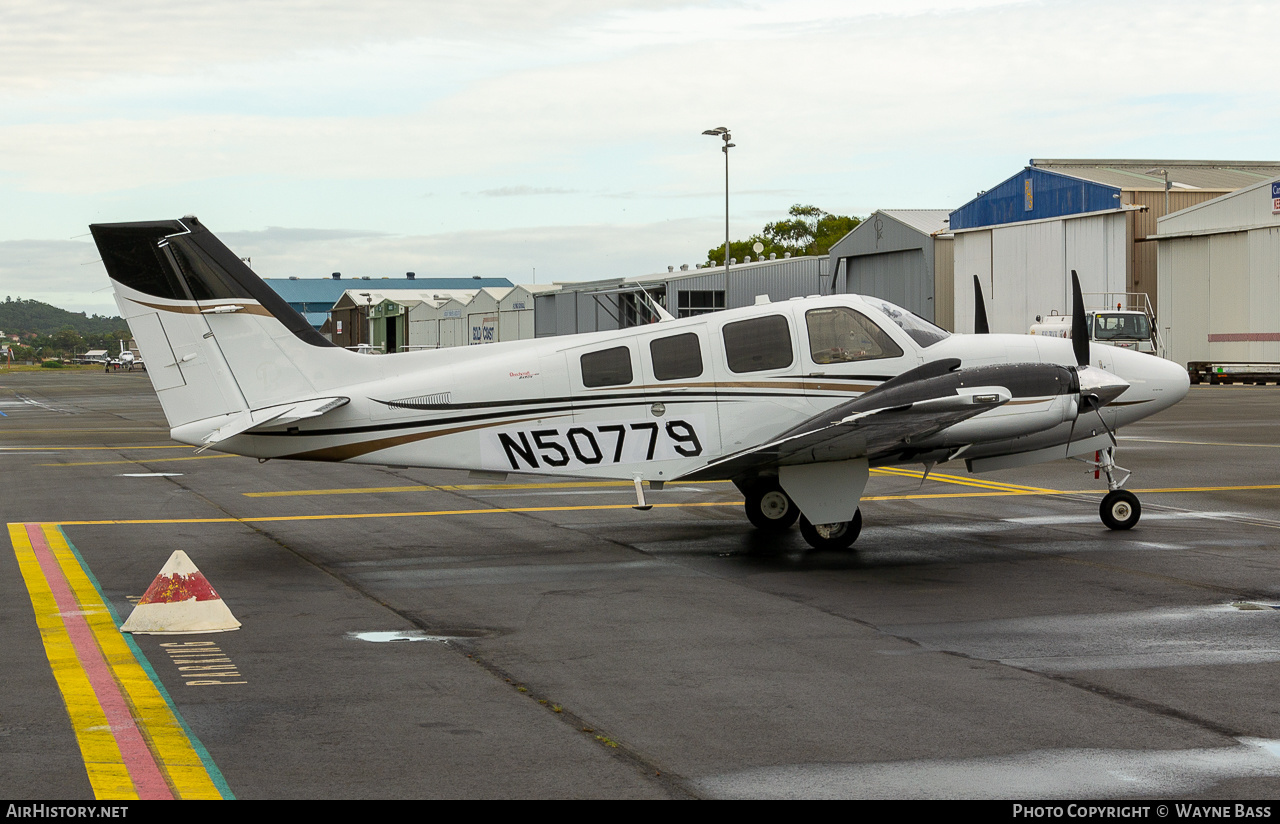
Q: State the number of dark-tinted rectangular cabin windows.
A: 3